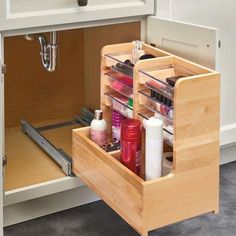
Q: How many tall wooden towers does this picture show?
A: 2